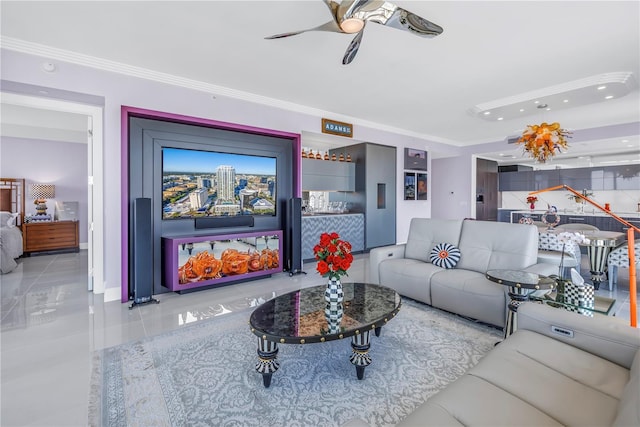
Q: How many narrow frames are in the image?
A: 2